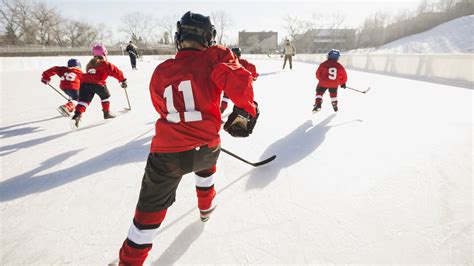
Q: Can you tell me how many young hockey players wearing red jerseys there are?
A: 5